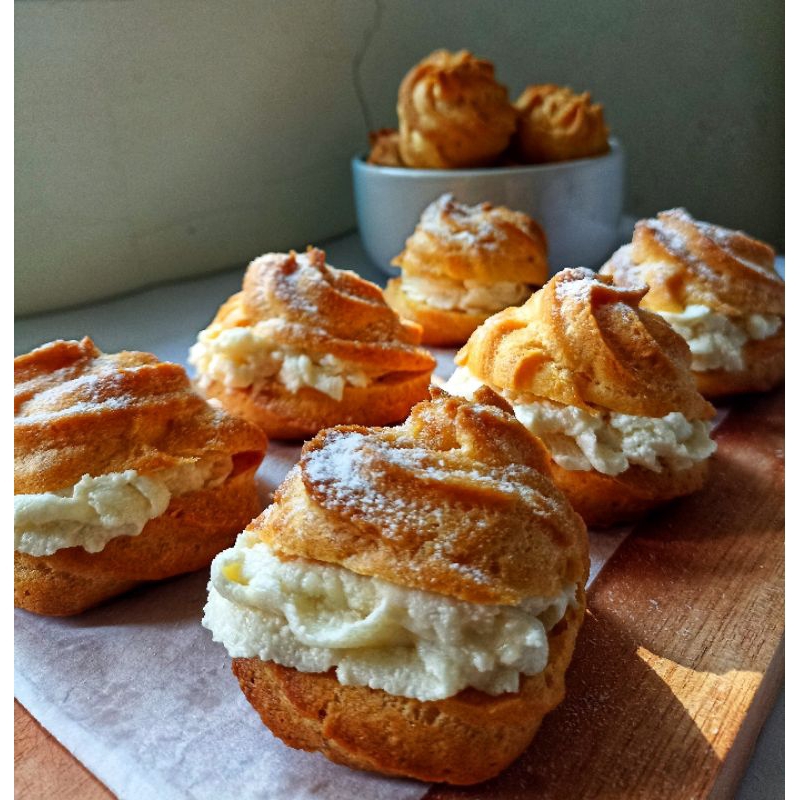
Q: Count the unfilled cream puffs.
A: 3